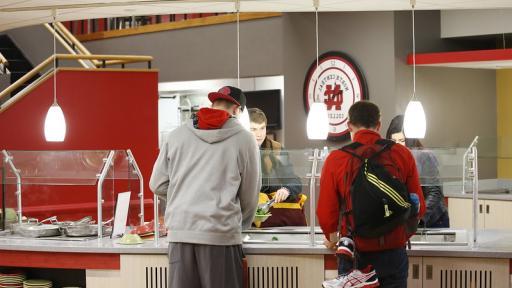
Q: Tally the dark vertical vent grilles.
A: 3